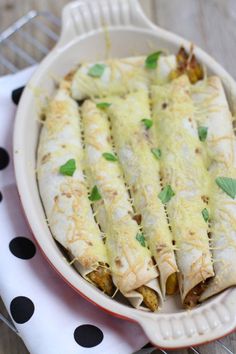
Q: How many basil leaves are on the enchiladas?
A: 13